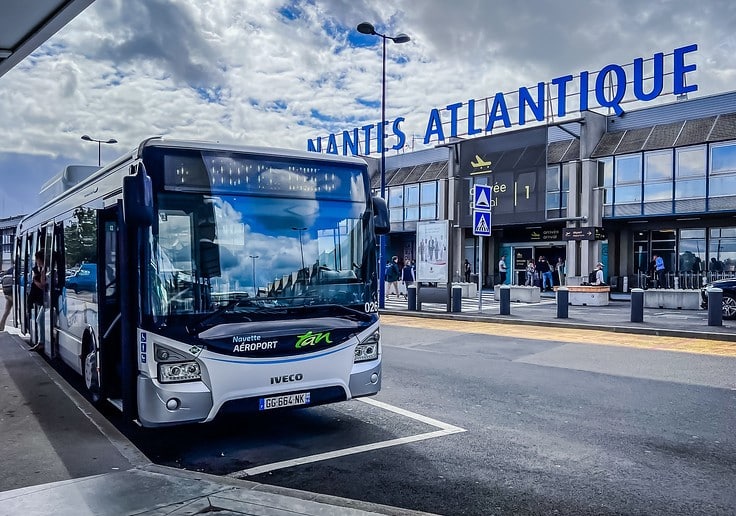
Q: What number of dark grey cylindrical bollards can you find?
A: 6